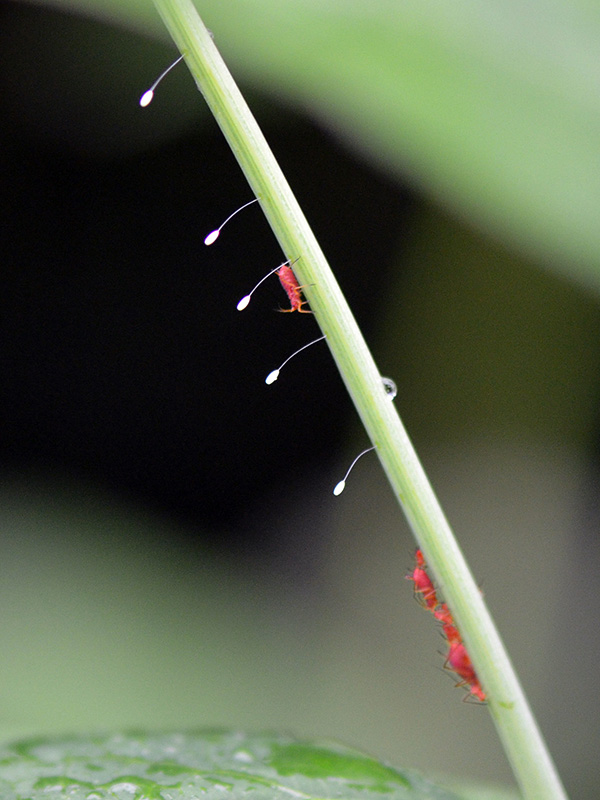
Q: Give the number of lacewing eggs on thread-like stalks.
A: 5